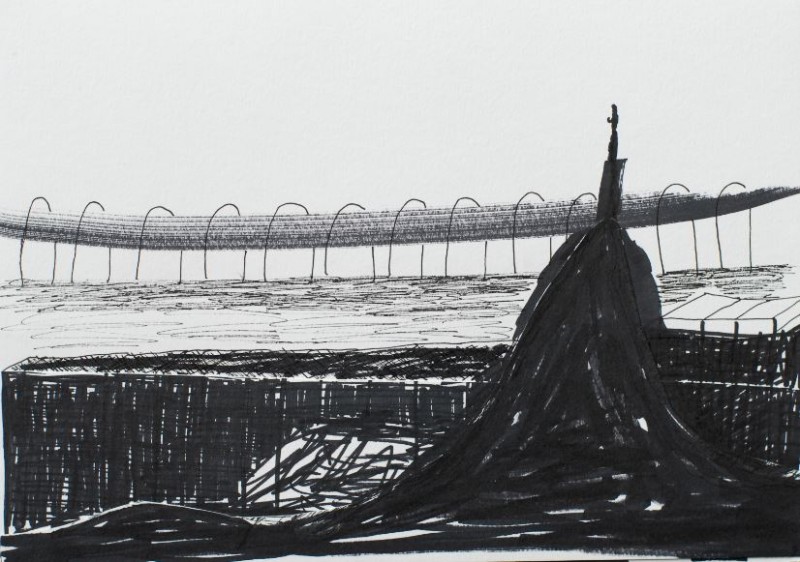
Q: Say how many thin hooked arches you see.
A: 12